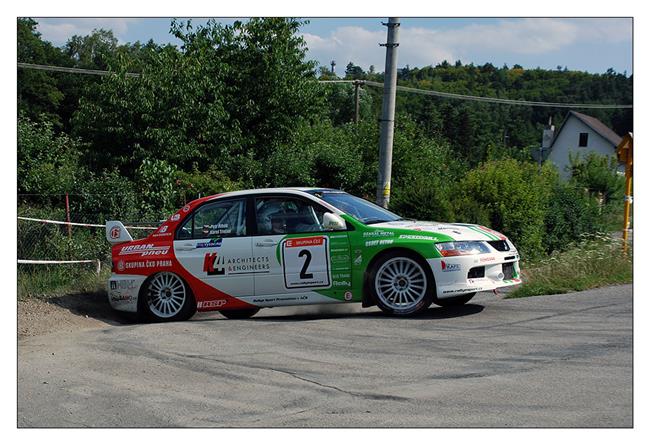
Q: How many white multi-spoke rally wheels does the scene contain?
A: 2